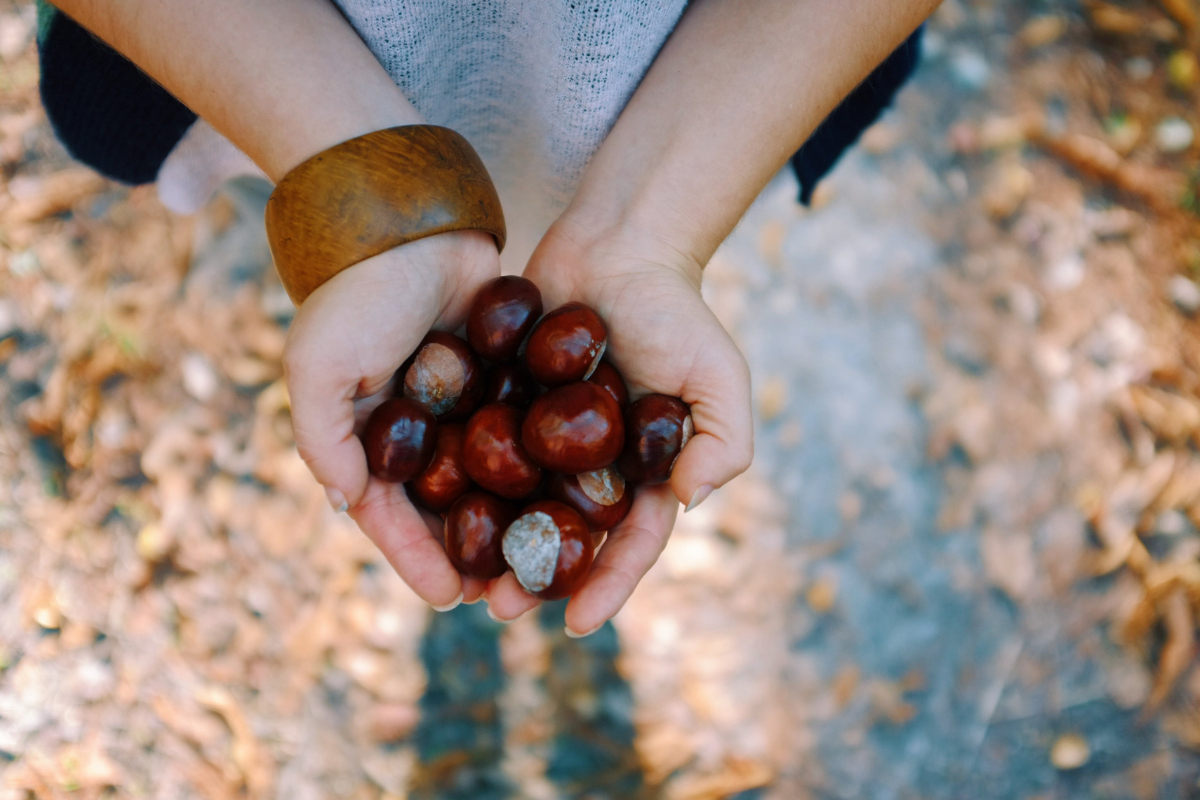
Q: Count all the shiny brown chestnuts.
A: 13